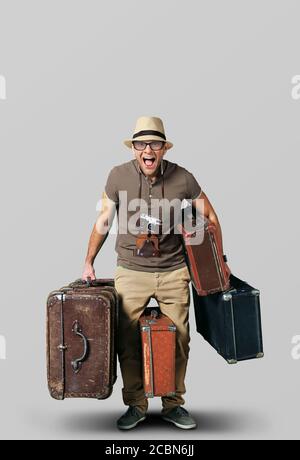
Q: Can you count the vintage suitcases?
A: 4